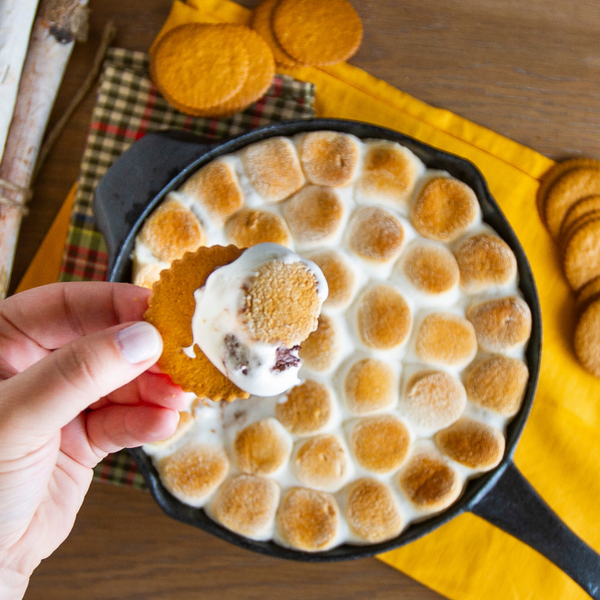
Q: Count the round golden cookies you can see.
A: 12